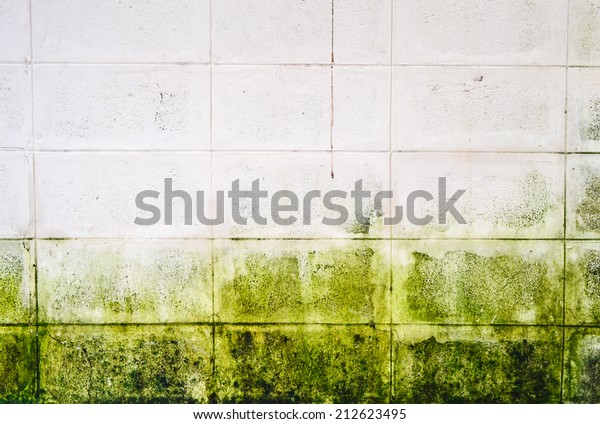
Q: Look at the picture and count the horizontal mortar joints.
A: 4